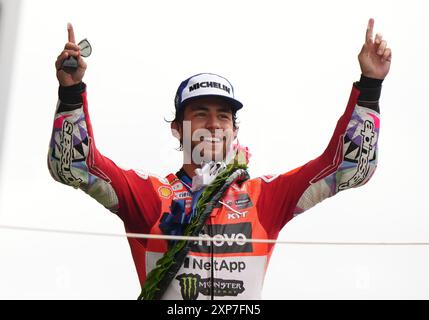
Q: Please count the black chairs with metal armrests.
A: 0